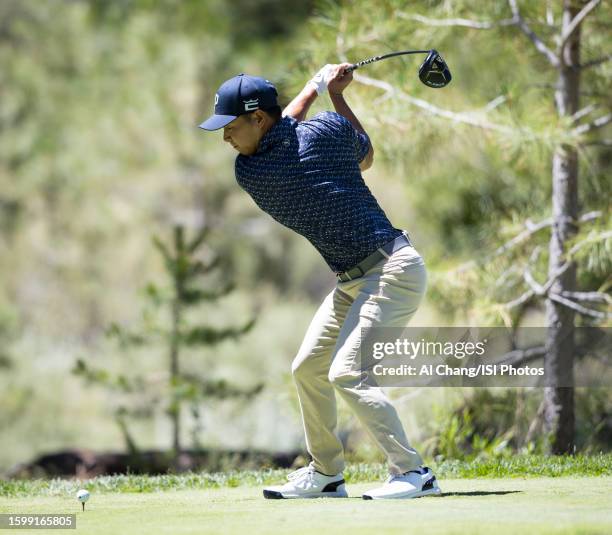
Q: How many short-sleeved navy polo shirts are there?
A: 1